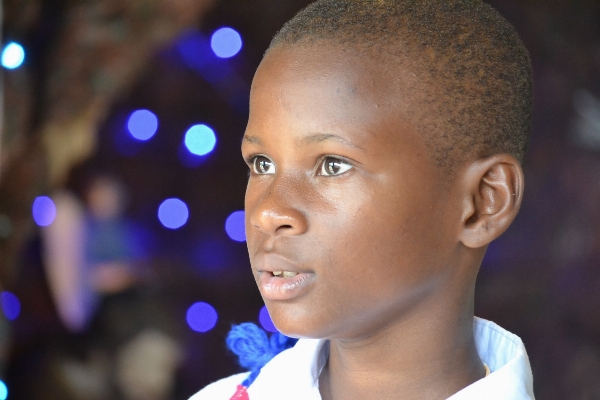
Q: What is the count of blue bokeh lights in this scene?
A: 11